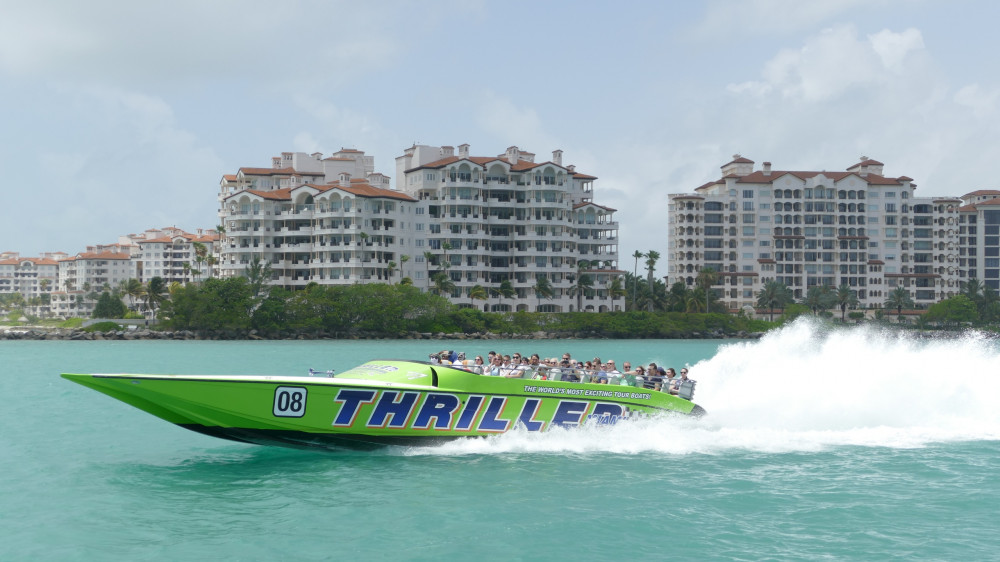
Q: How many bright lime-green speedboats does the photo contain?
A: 1